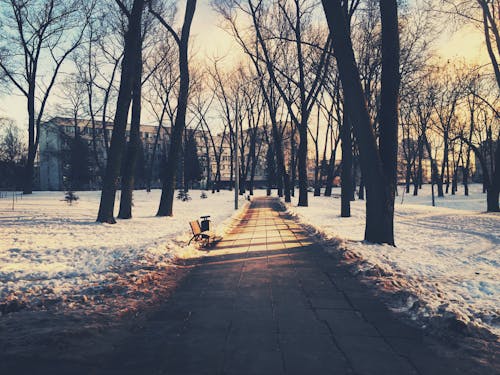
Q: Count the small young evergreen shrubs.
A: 3